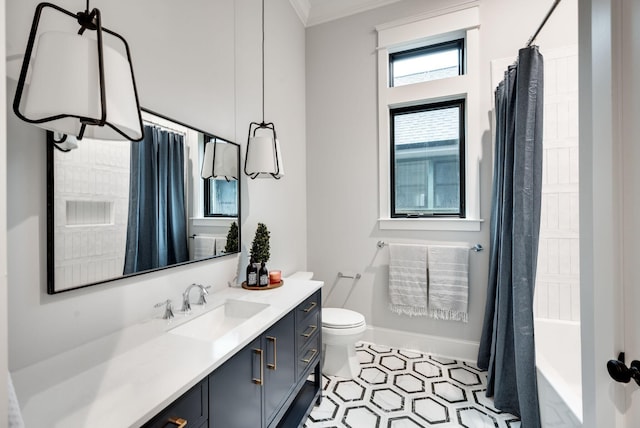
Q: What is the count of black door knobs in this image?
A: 1